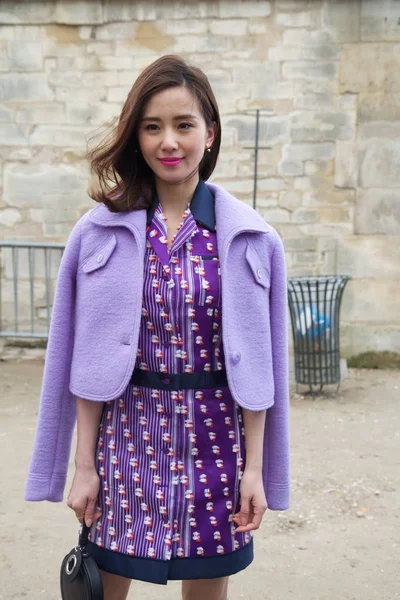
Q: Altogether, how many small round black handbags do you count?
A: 1